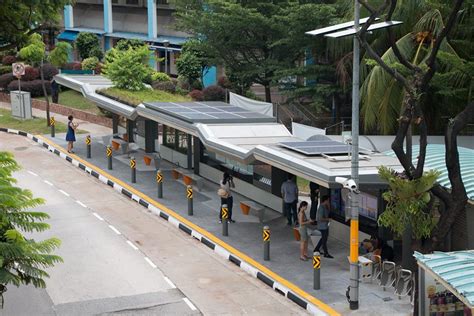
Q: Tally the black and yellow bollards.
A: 9